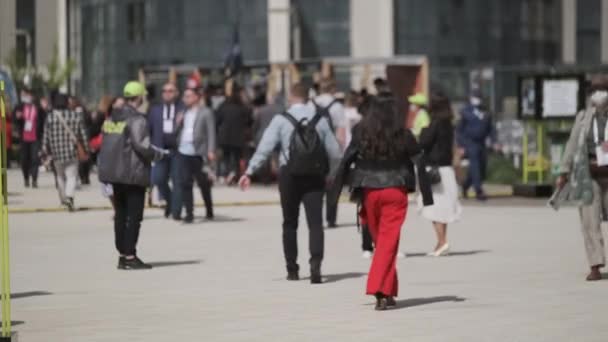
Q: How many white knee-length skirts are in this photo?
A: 1